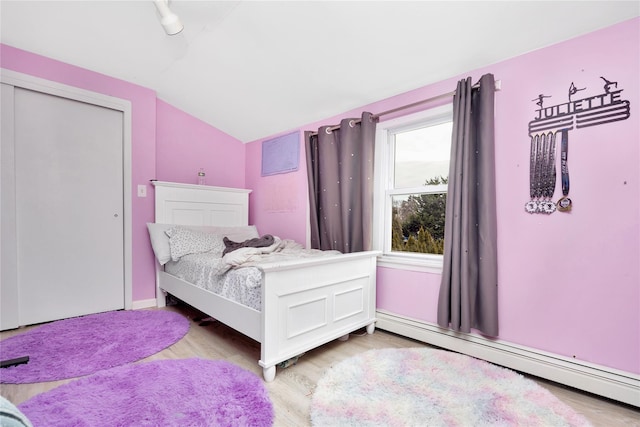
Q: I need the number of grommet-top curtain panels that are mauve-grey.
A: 2